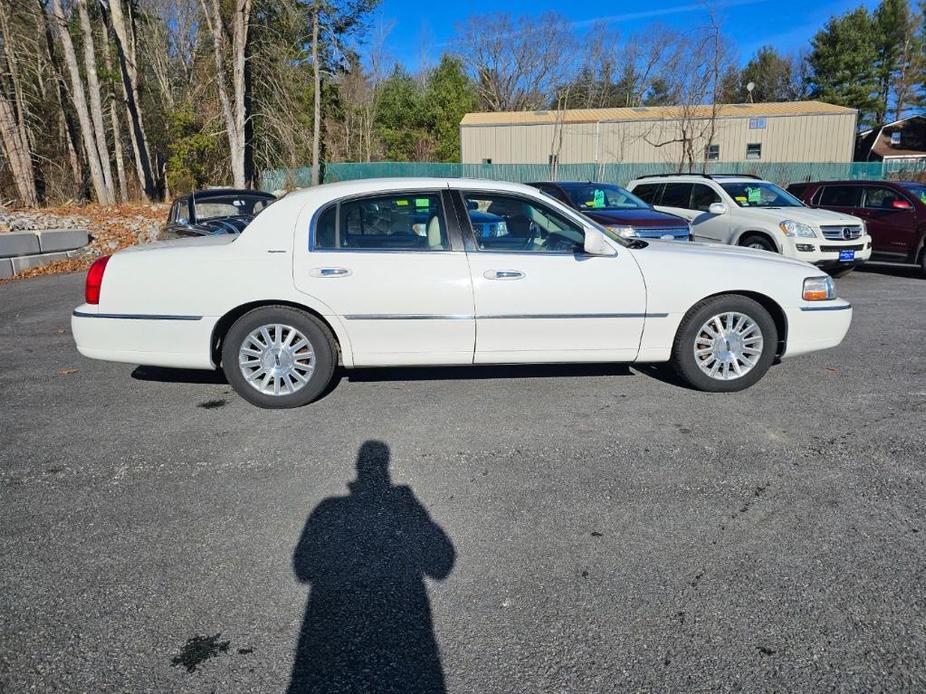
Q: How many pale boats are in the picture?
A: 0